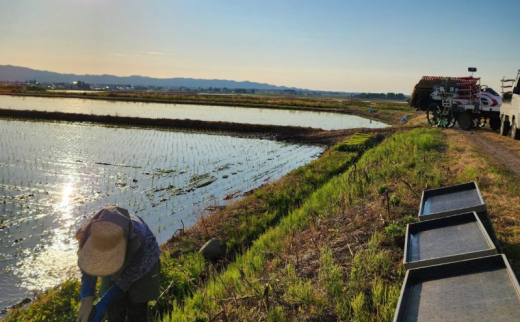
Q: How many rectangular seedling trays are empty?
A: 3